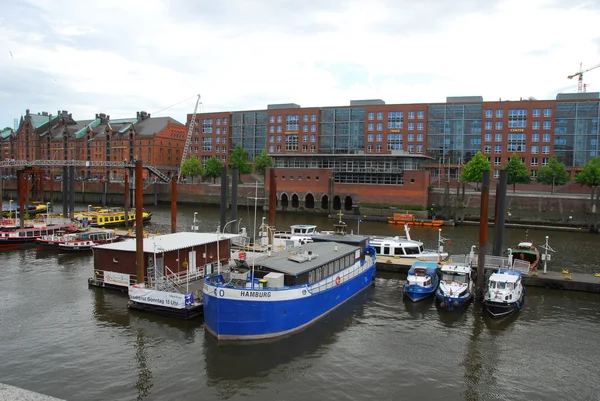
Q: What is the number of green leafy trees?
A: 8